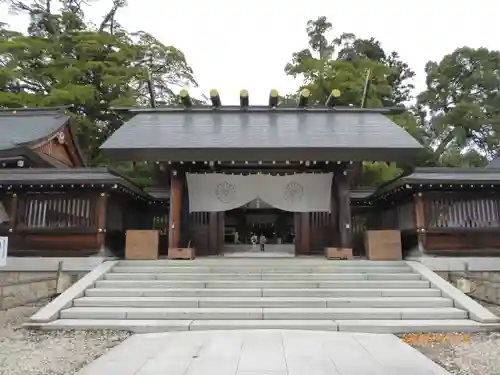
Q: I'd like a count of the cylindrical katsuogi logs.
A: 6